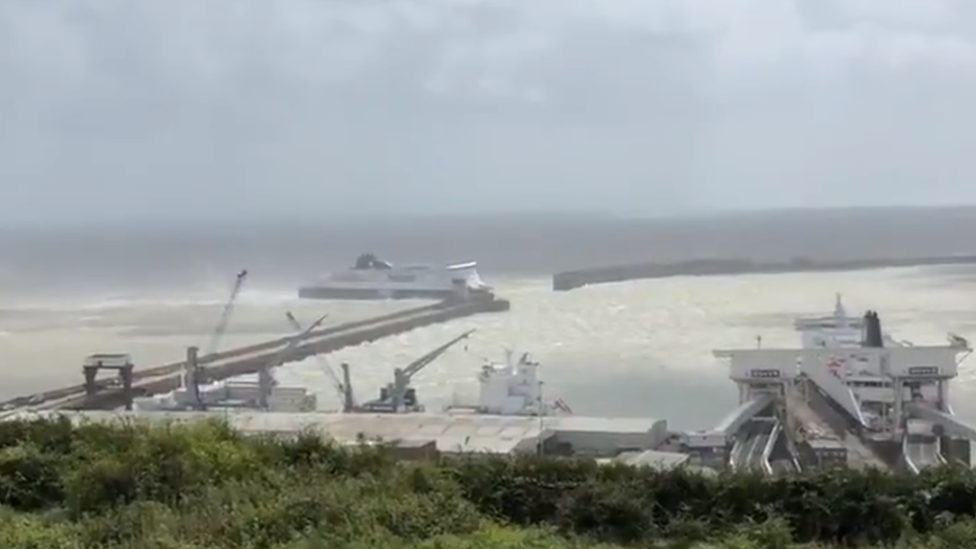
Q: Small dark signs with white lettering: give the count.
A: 2